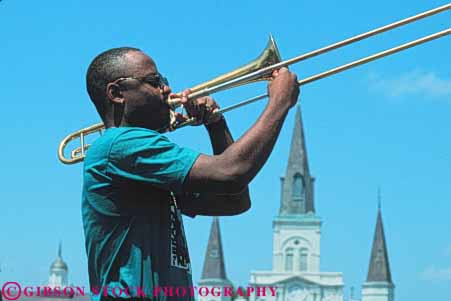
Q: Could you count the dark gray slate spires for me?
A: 3